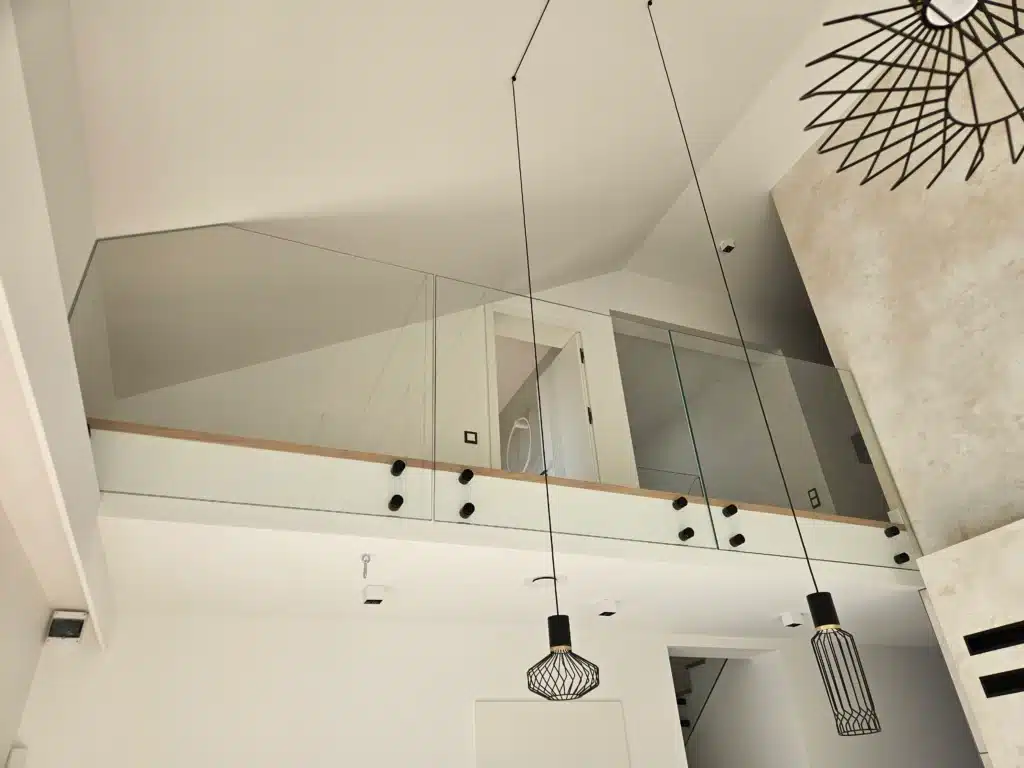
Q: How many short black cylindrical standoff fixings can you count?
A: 10